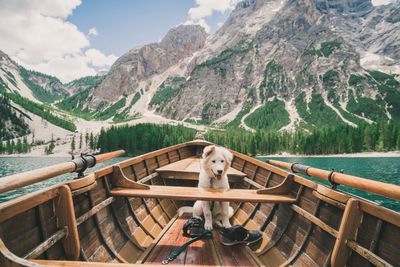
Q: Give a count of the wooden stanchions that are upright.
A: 2